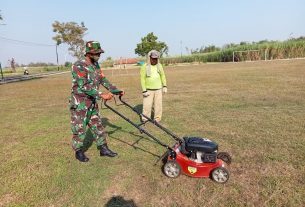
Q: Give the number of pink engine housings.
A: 0